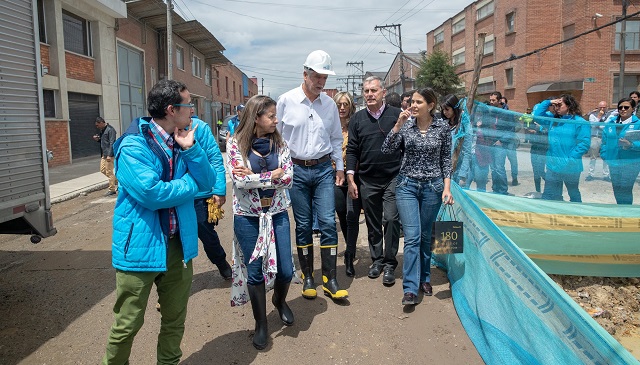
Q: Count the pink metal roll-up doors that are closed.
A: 0